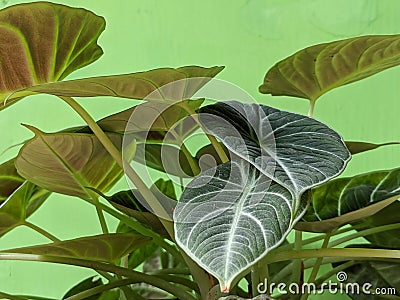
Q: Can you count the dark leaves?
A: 2